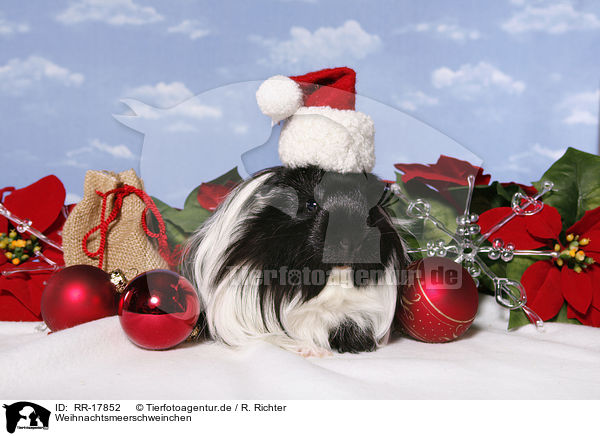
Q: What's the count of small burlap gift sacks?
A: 1